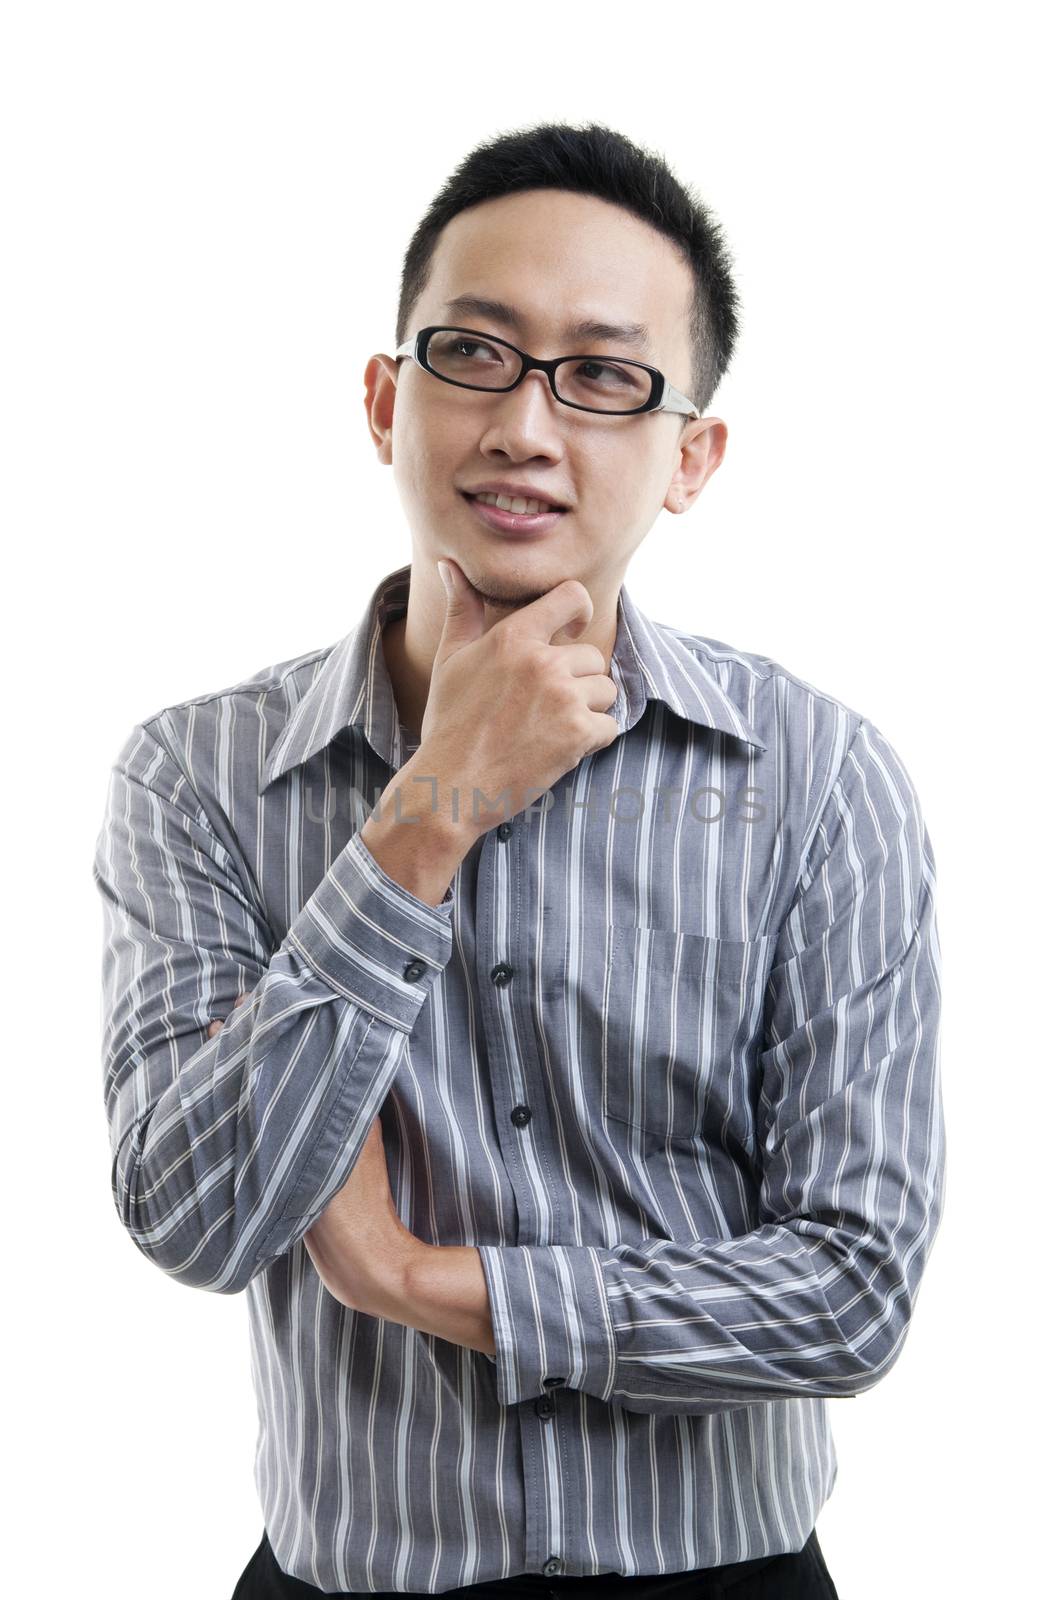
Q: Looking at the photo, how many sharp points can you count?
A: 2